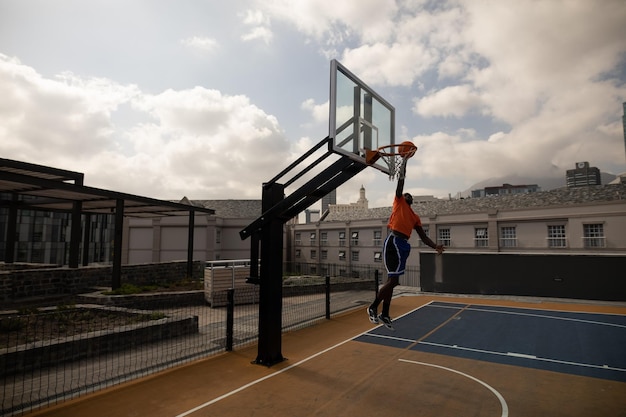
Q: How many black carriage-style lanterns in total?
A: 0